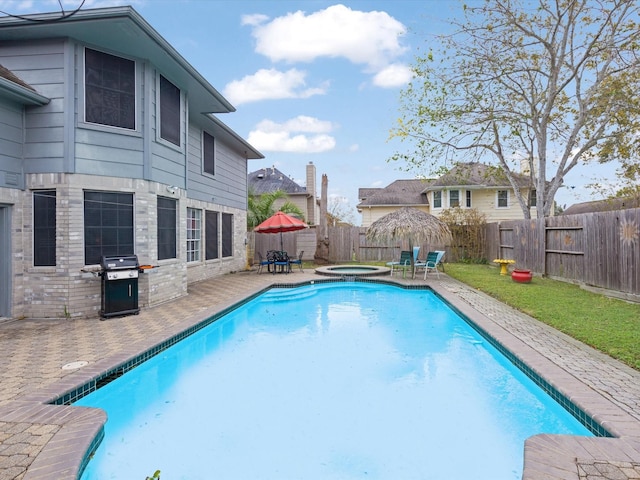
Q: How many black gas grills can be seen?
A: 1